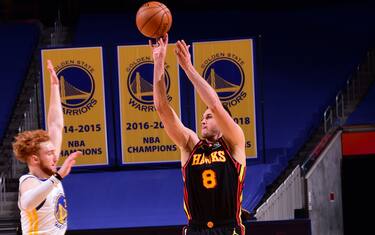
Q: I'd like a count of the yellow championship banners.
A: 3